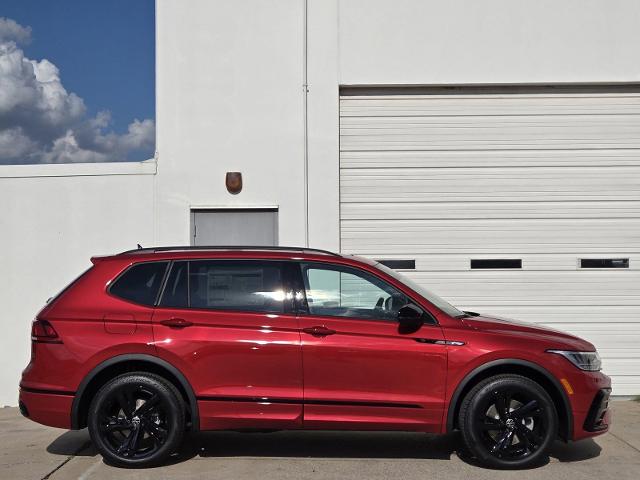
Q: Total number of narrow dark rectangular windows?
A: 3